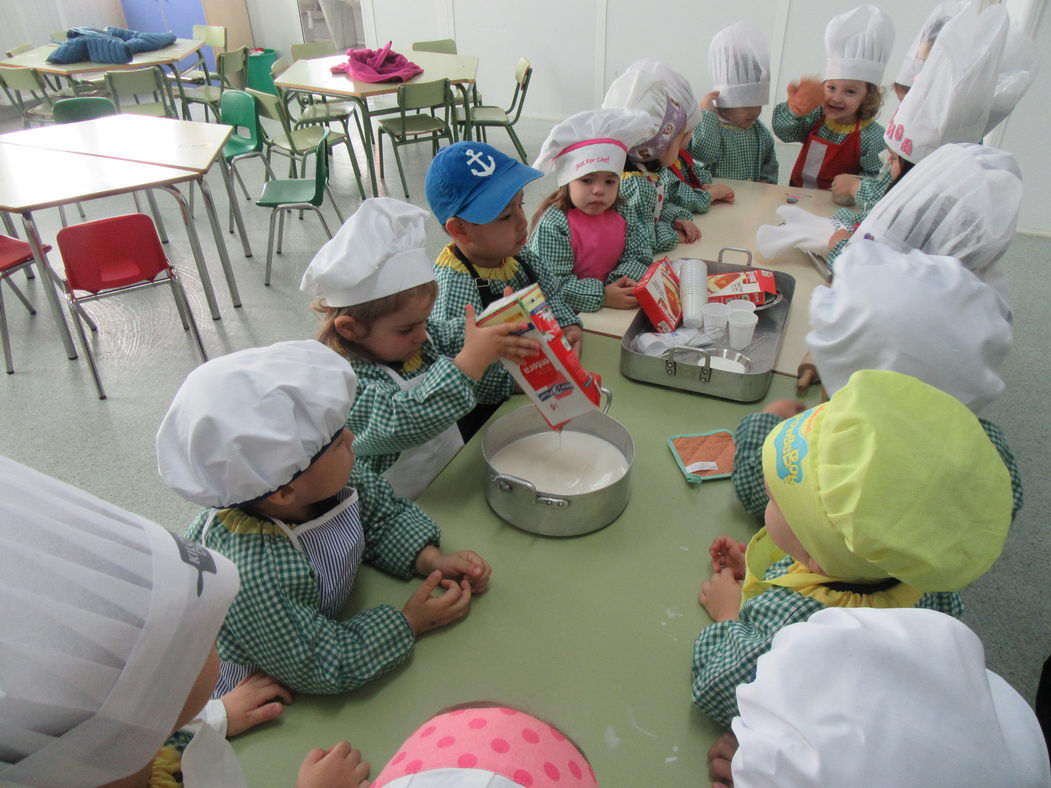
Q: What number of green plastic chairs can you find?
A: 3